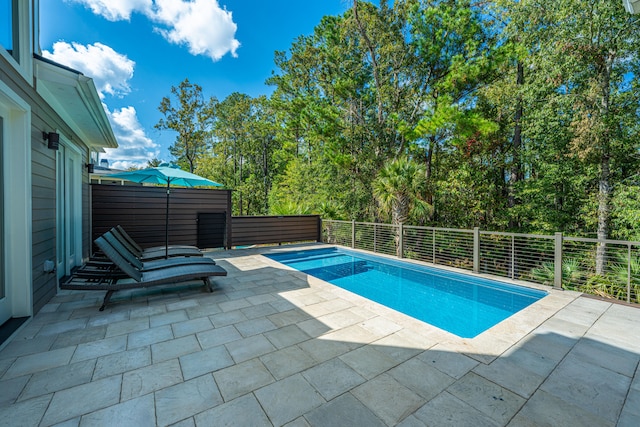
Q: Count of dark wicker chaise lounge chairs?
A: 4